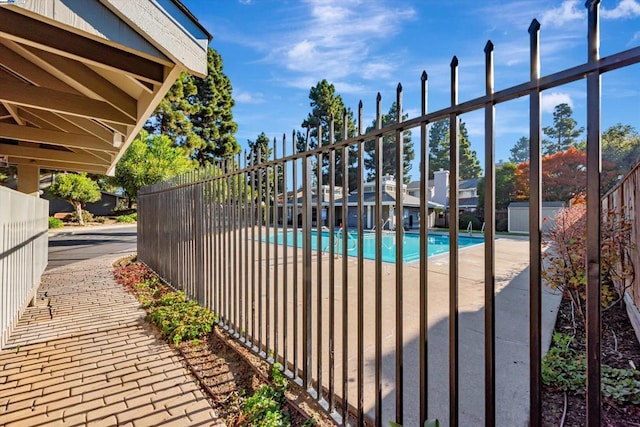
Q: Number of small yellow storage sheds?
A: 0